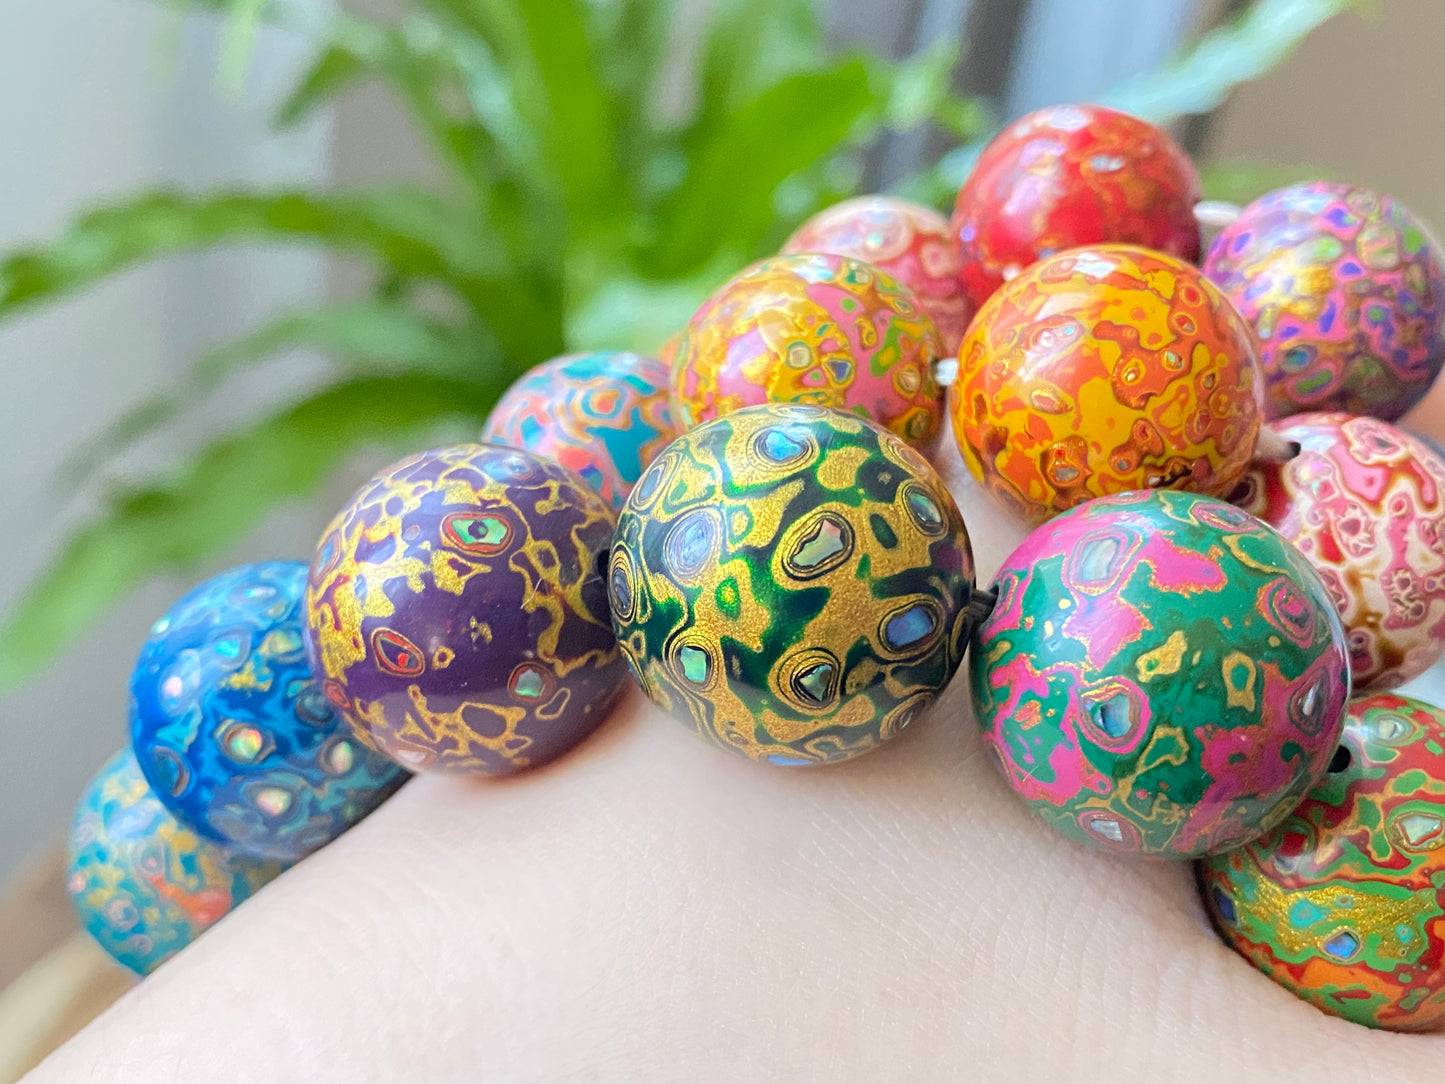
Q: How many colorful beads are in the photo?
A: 13